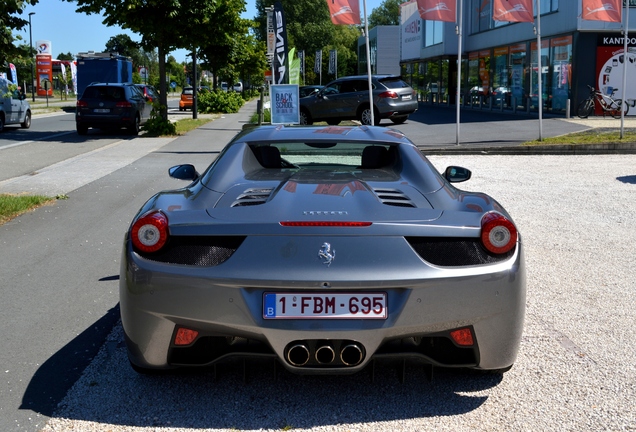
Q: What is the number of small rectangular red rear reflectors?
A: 2